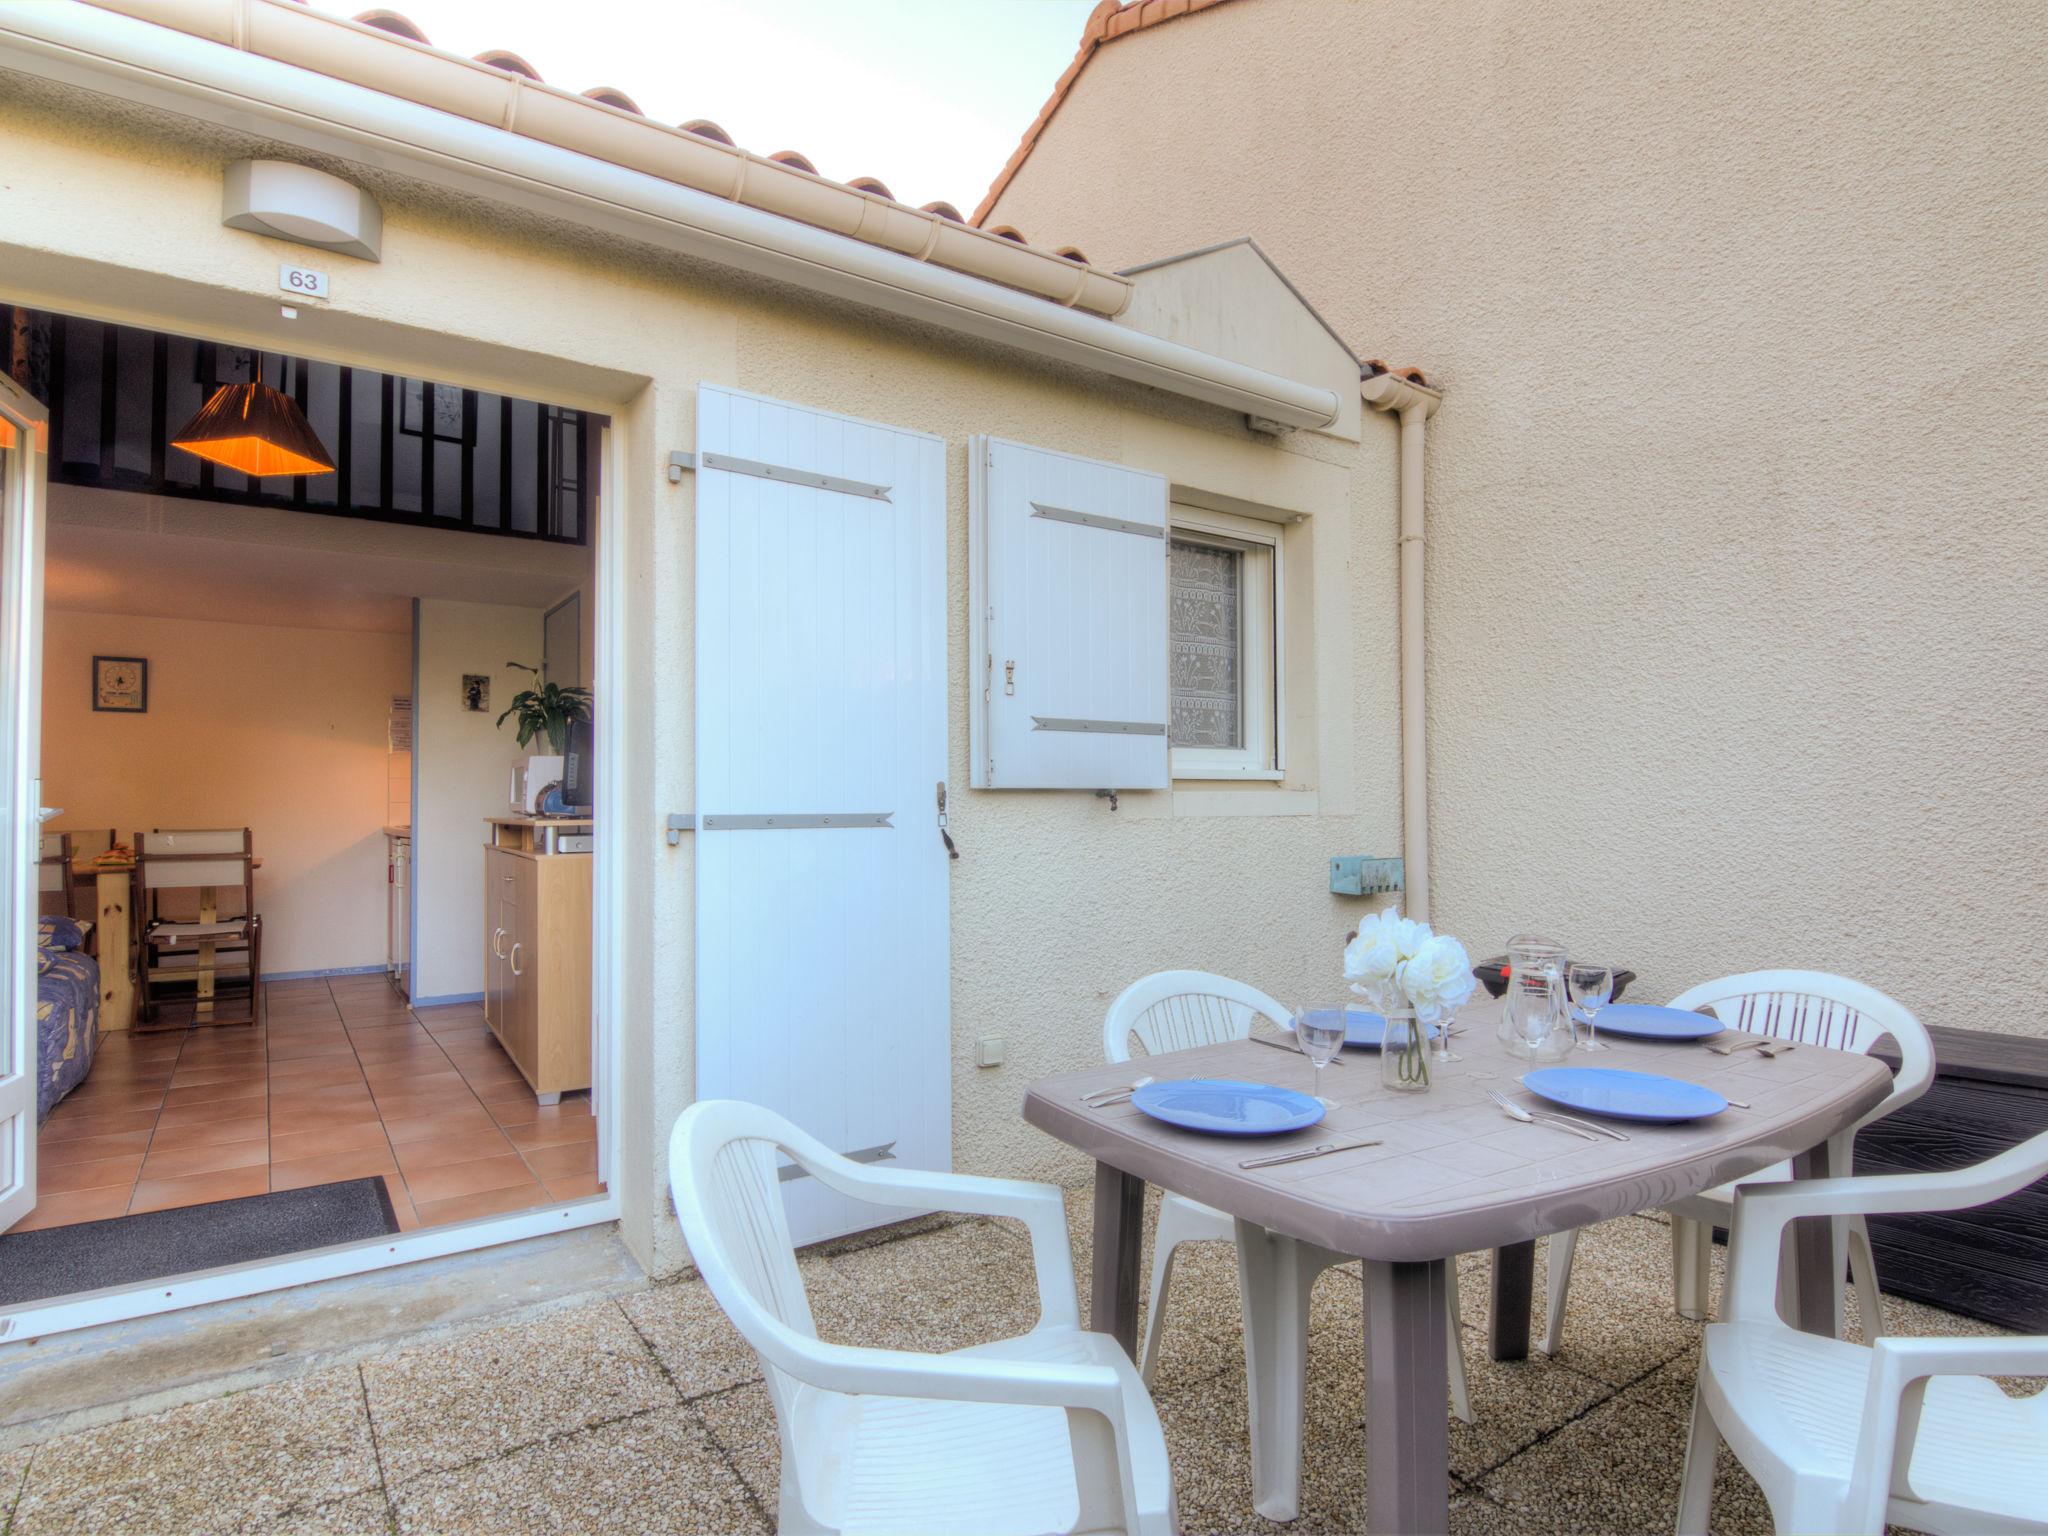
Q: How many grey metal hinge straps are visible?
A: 5